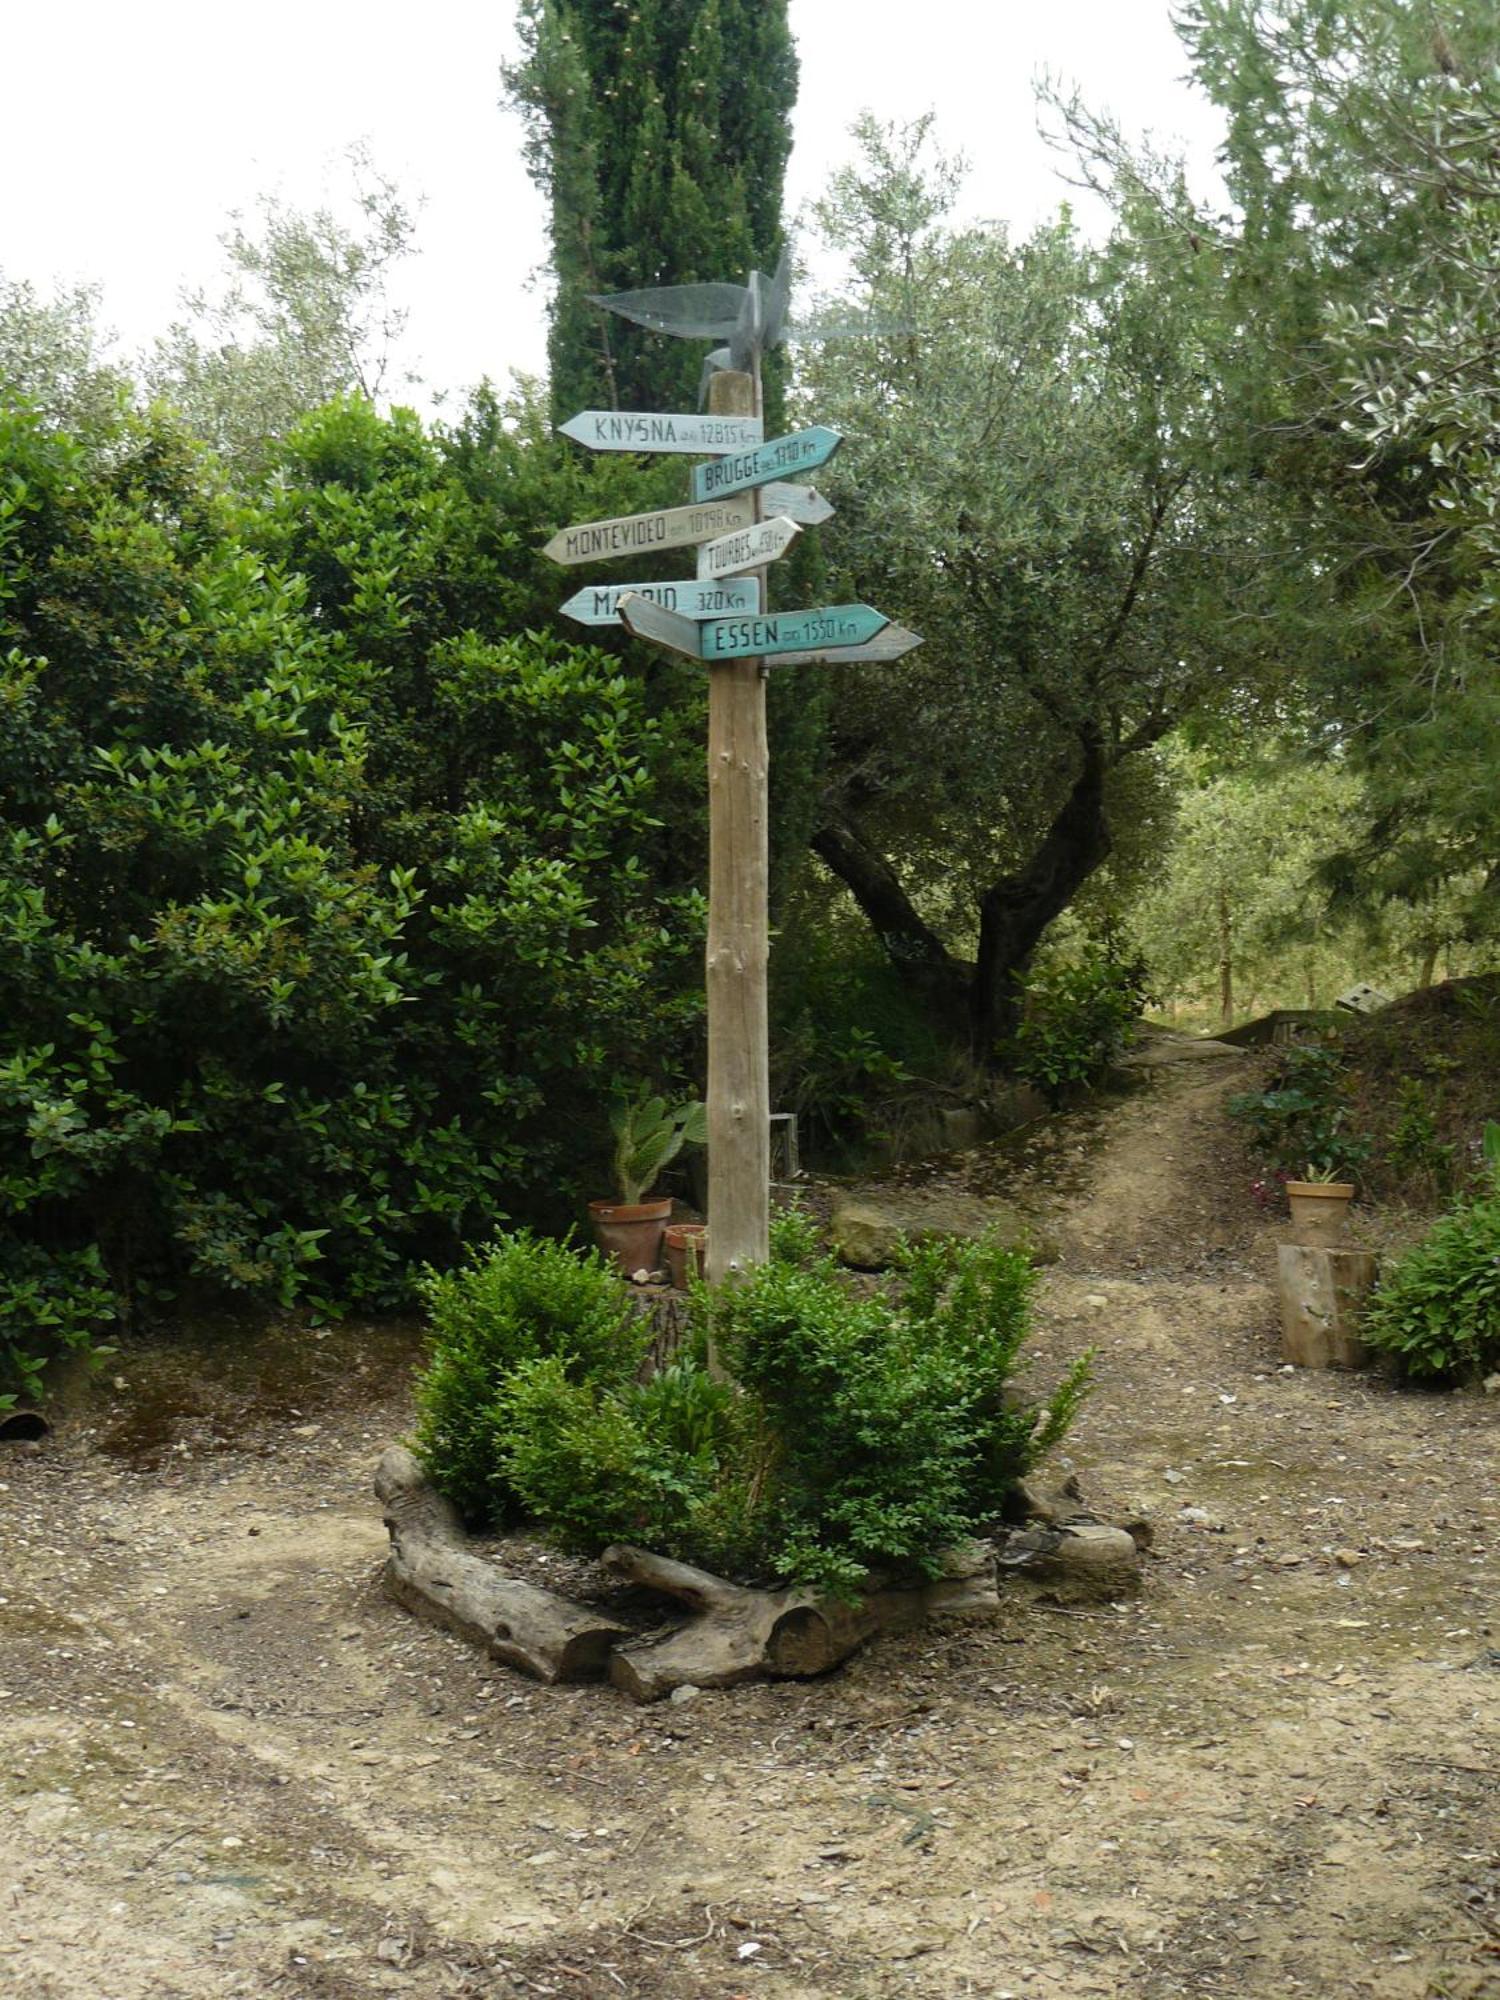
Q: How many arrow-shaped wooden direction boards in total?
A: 9